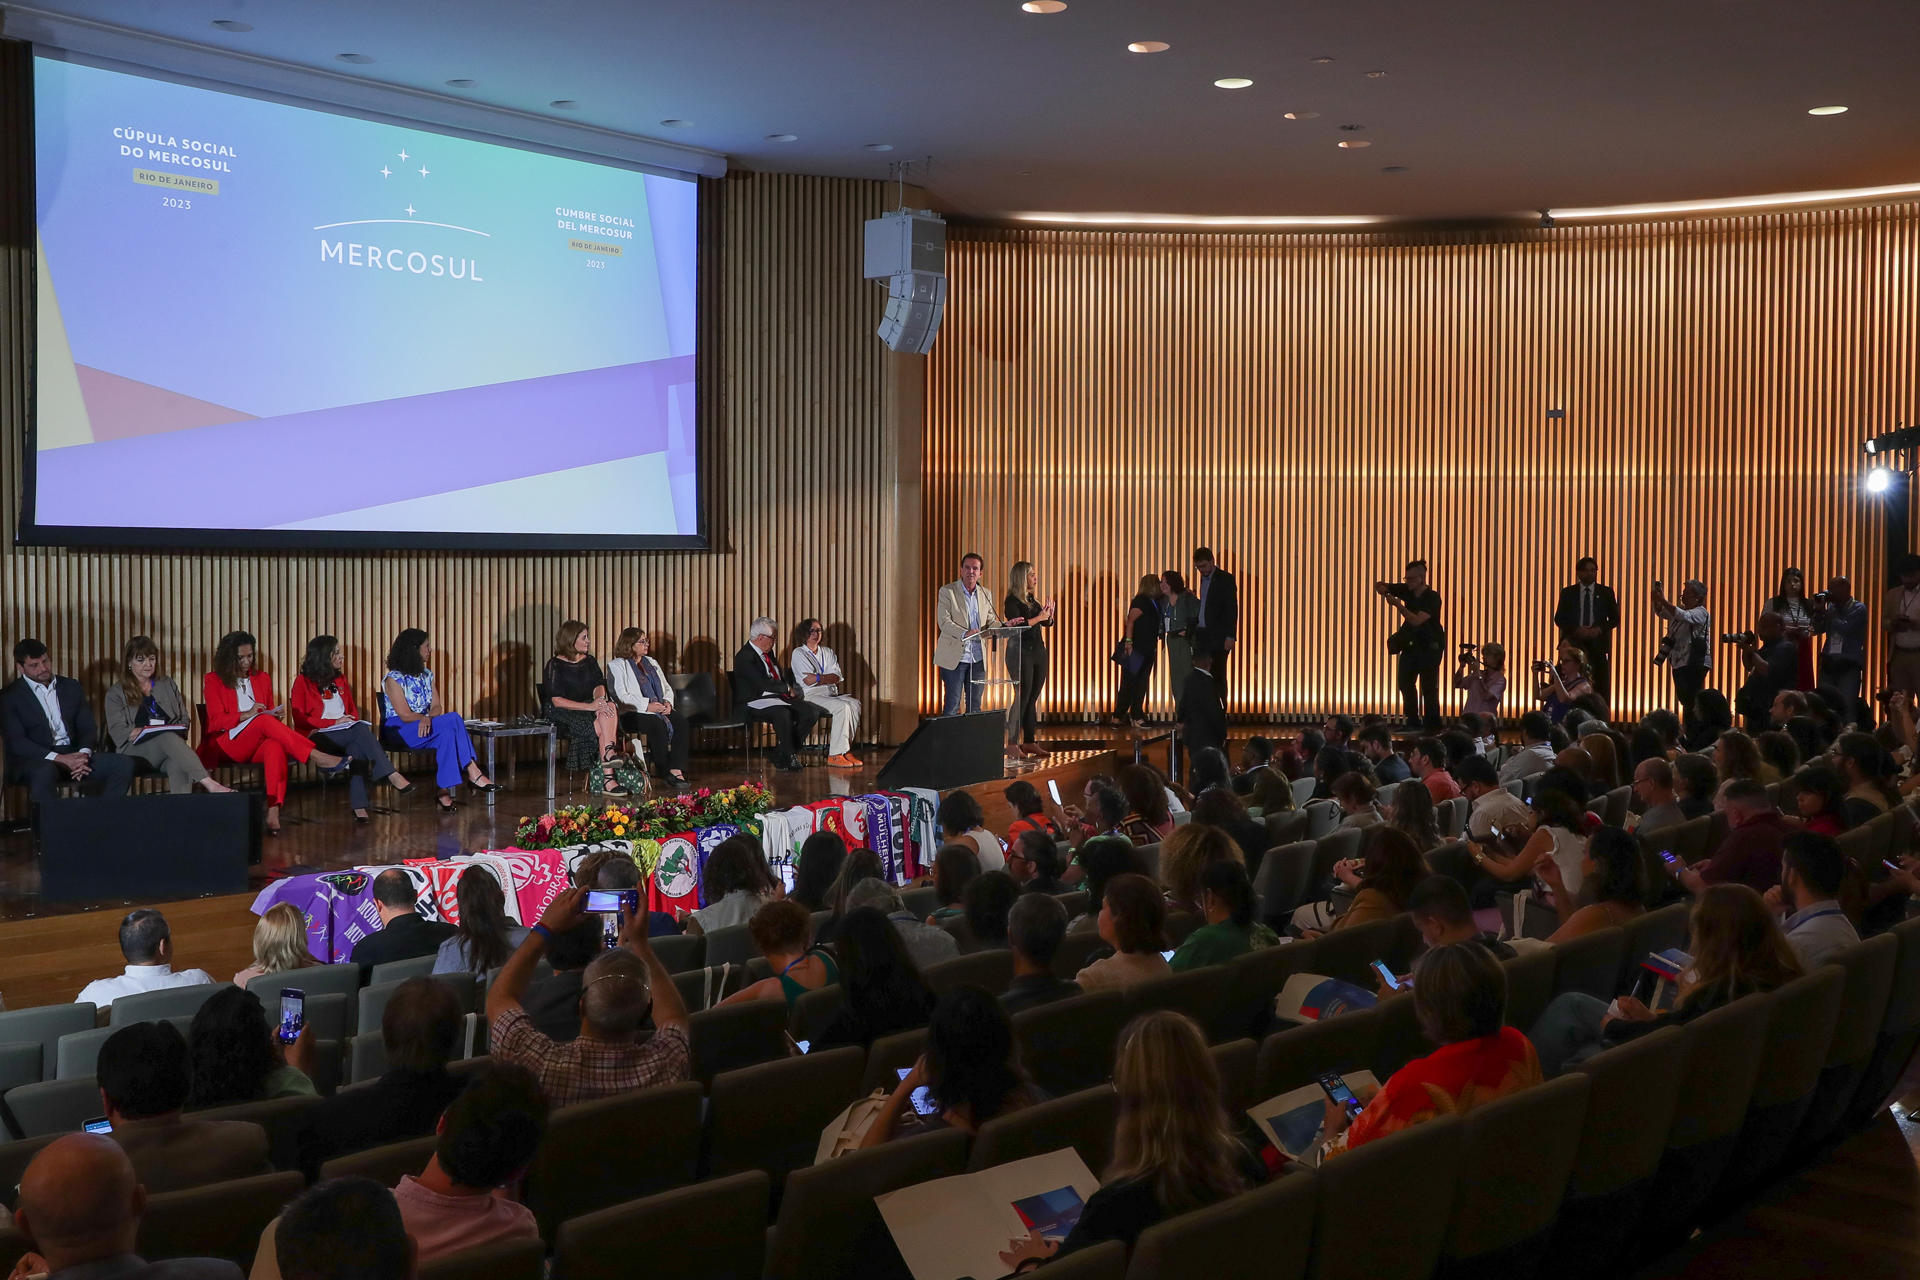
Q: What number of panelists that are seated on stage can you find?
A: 9